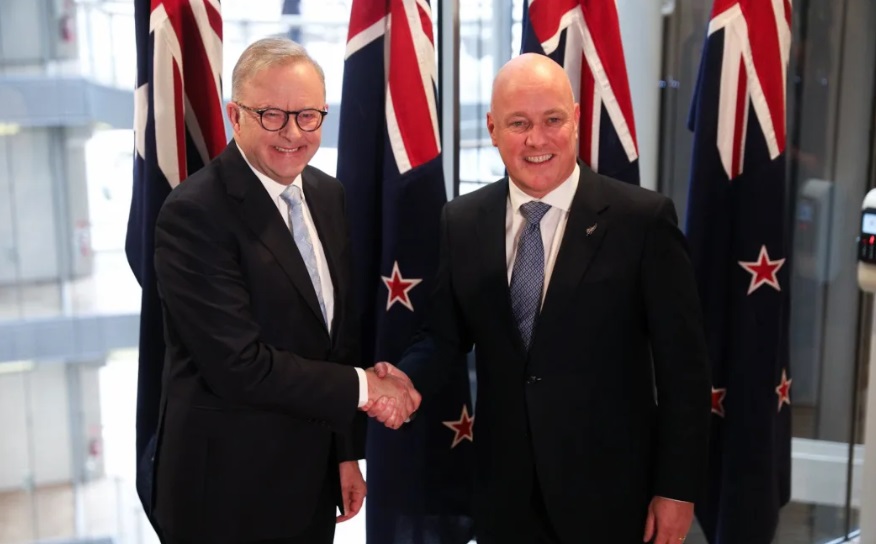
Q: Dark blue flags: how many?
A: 4